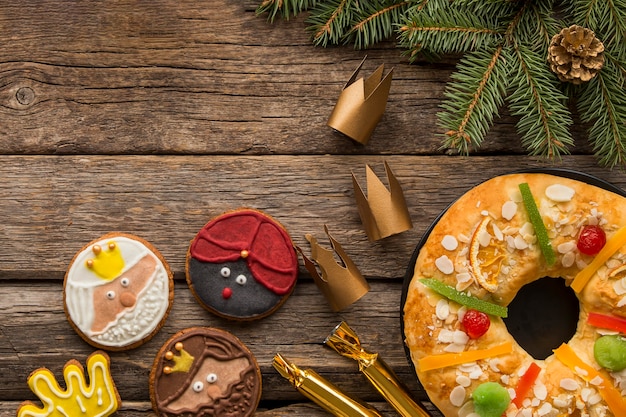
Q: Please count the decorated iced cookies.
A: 4